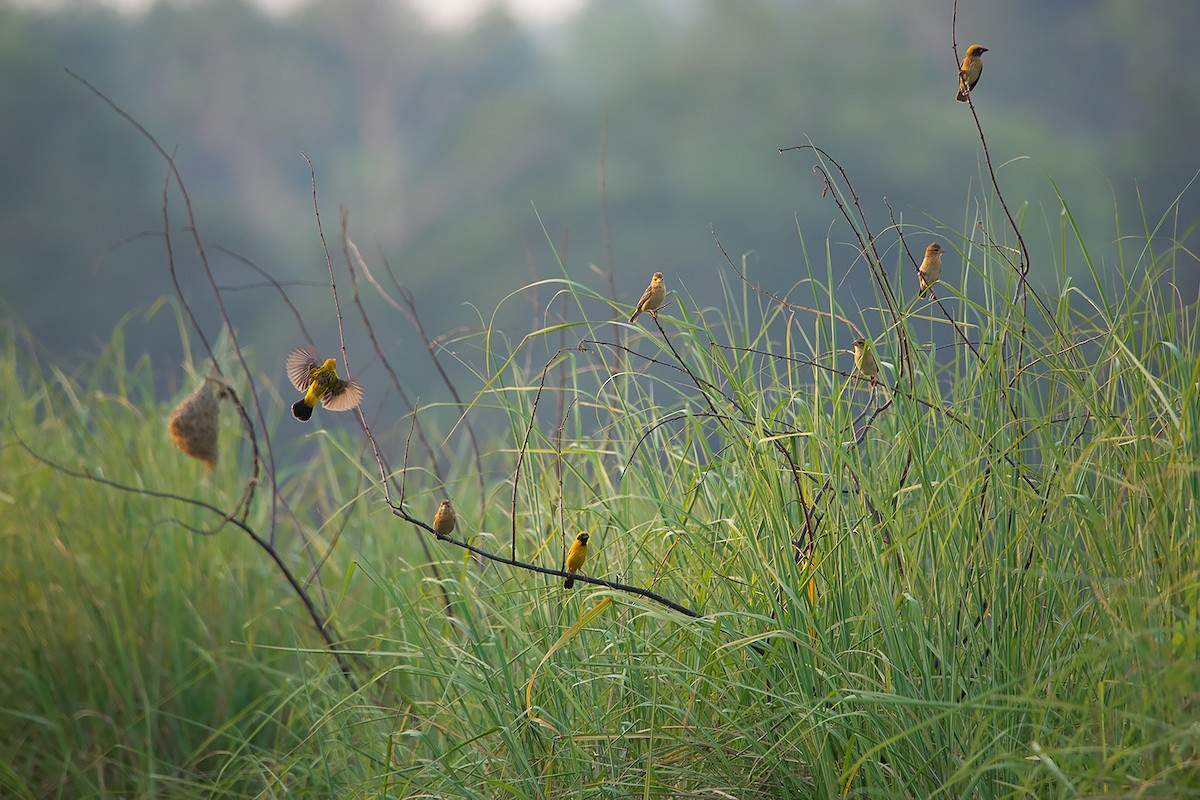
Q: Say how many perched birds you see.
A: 6